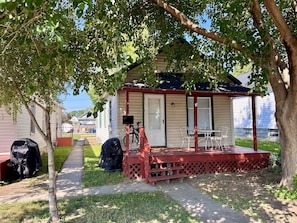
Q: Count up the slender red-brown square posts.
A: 3